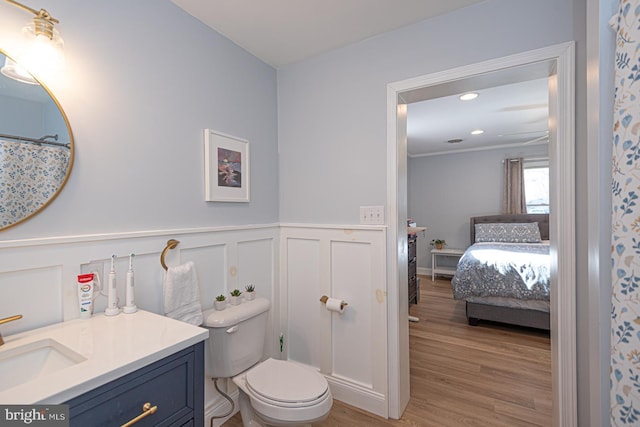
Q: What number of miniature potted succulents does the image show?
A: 3